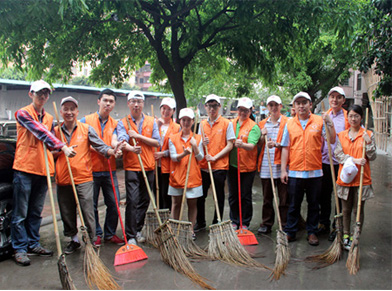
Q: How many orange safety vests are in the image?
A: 12